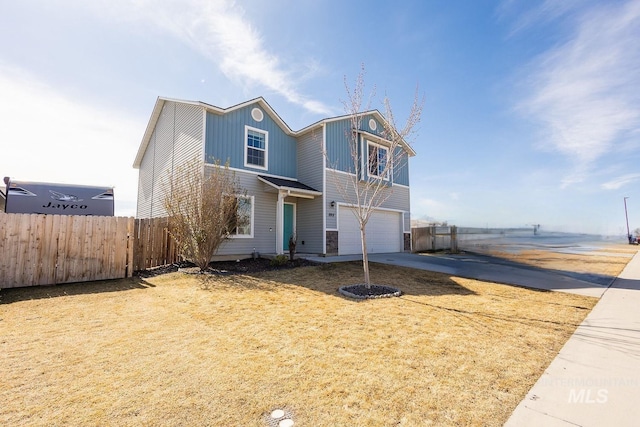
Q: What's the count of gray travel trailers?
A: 1